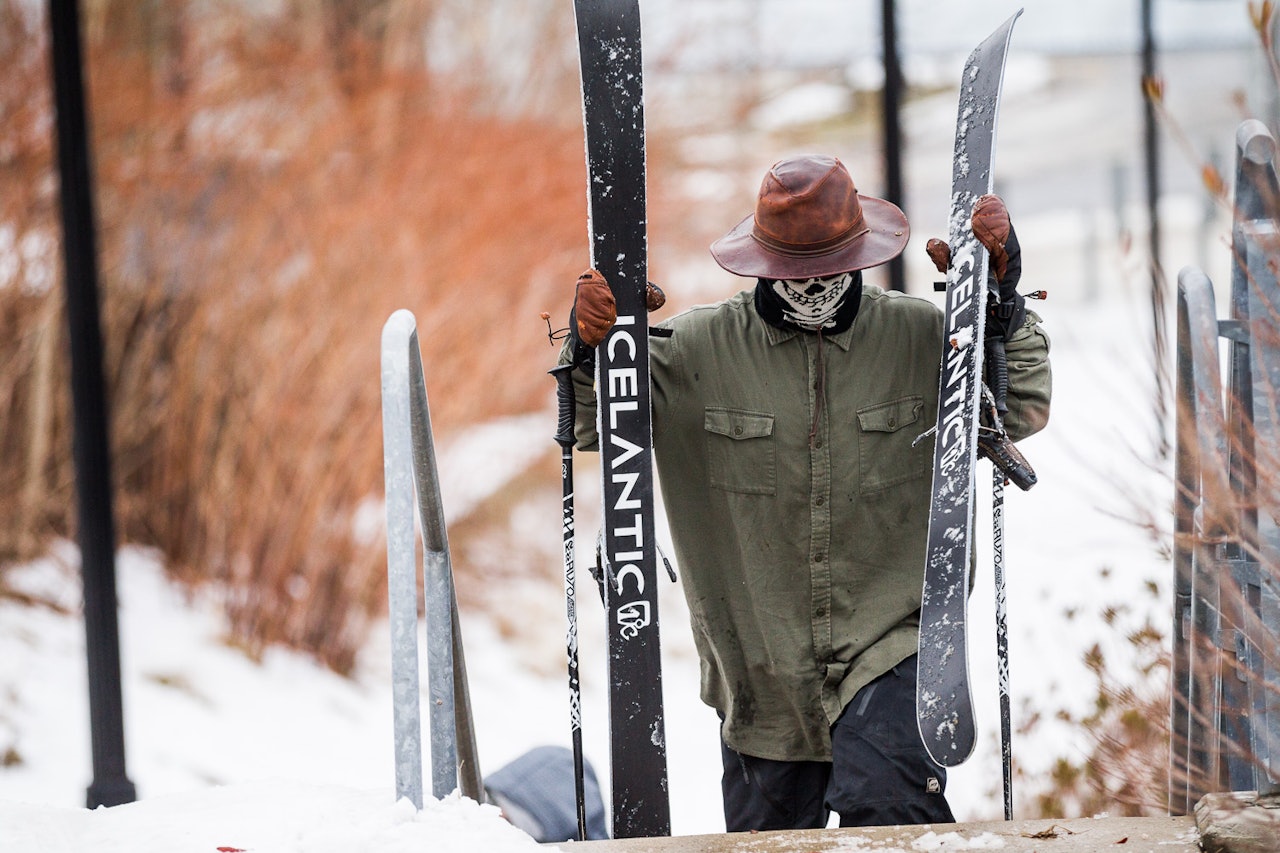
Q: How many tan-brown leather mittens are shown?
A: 2